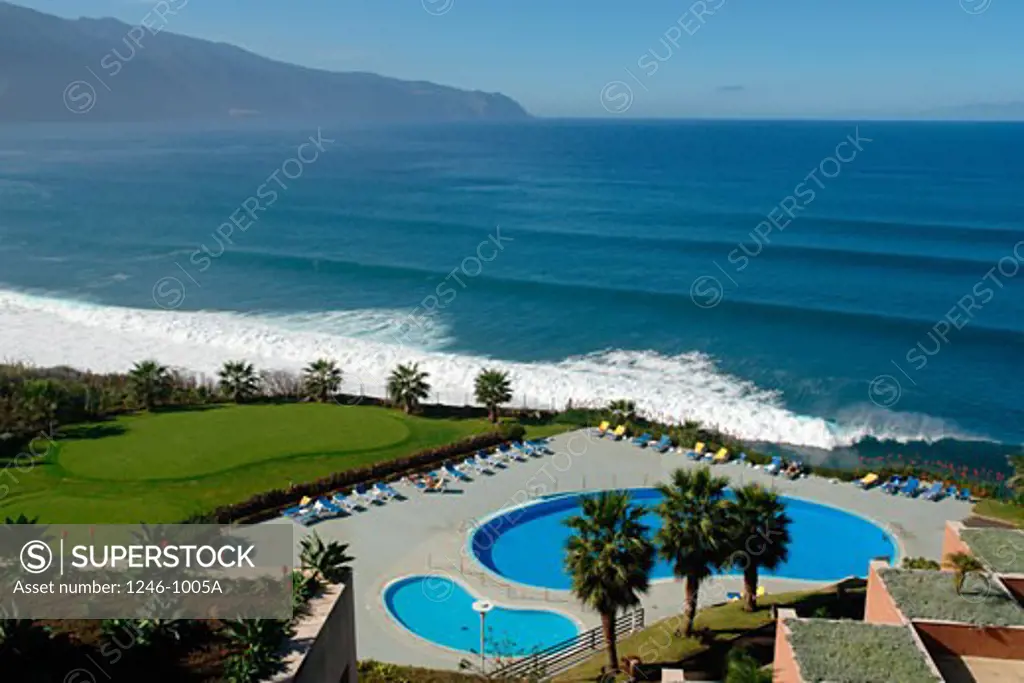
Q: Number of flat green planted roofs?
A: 3